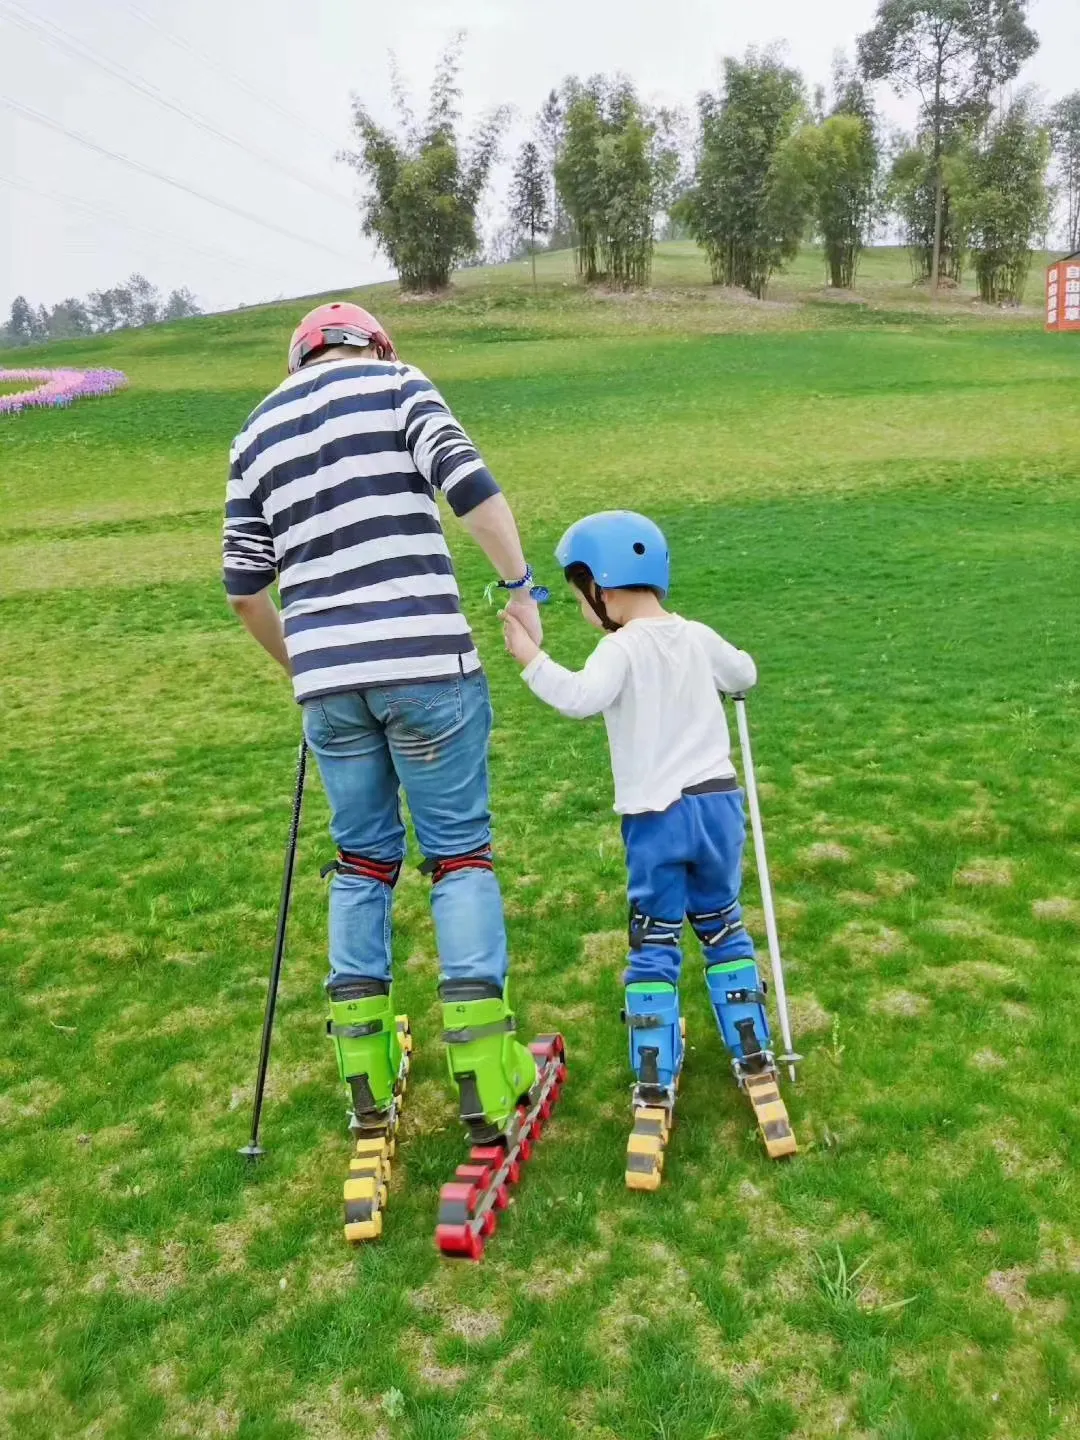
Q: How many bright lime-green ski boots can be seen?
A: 2